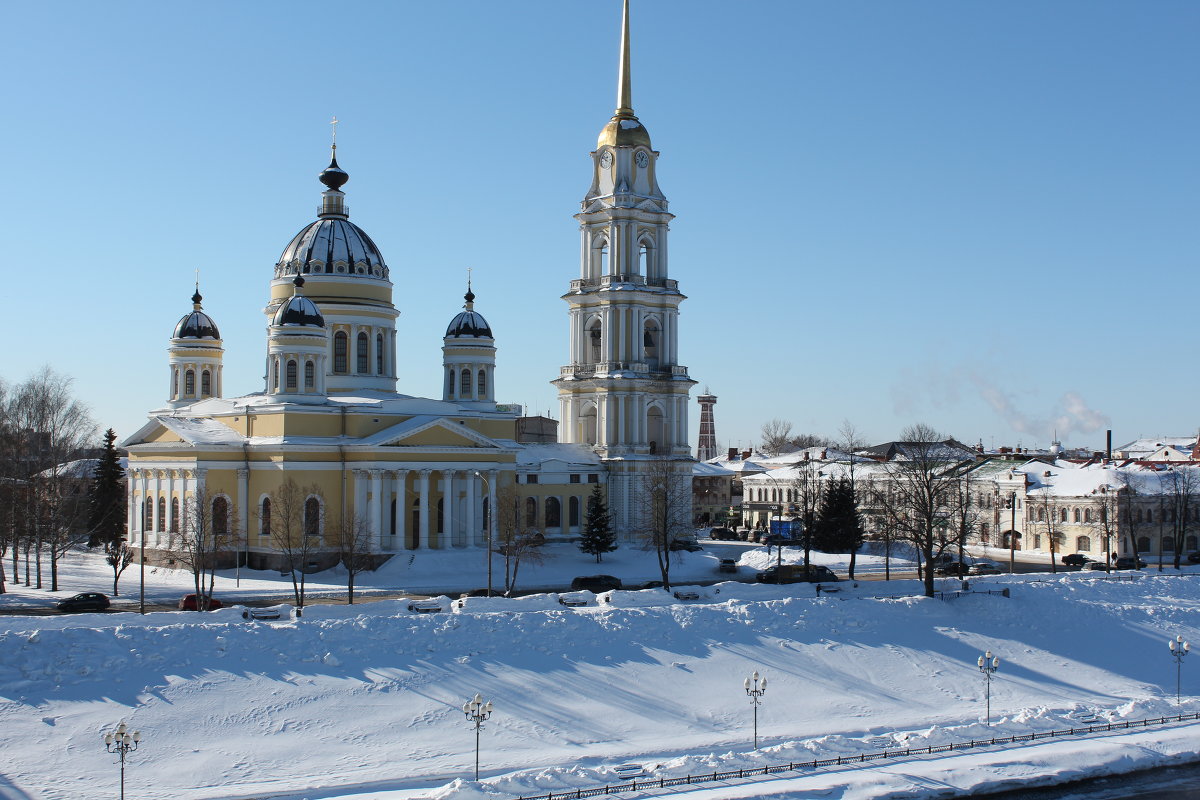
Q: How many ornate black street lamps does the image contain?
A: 5